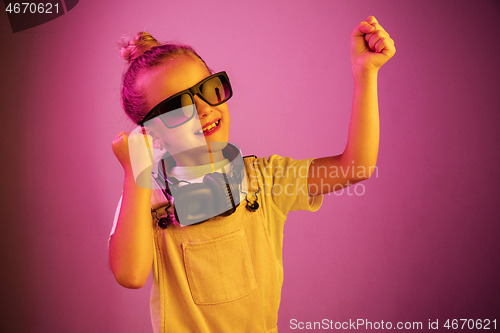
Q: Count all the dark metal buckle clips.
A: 2